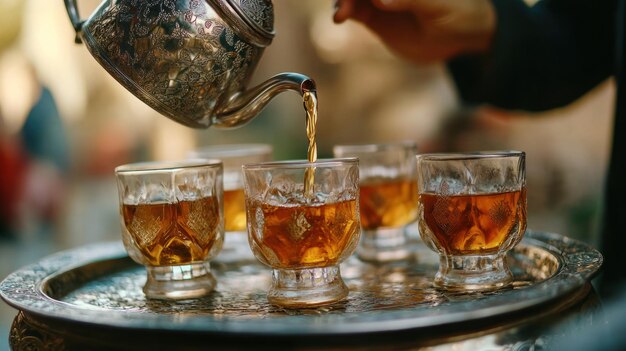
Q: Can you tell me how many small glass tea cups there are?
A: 5